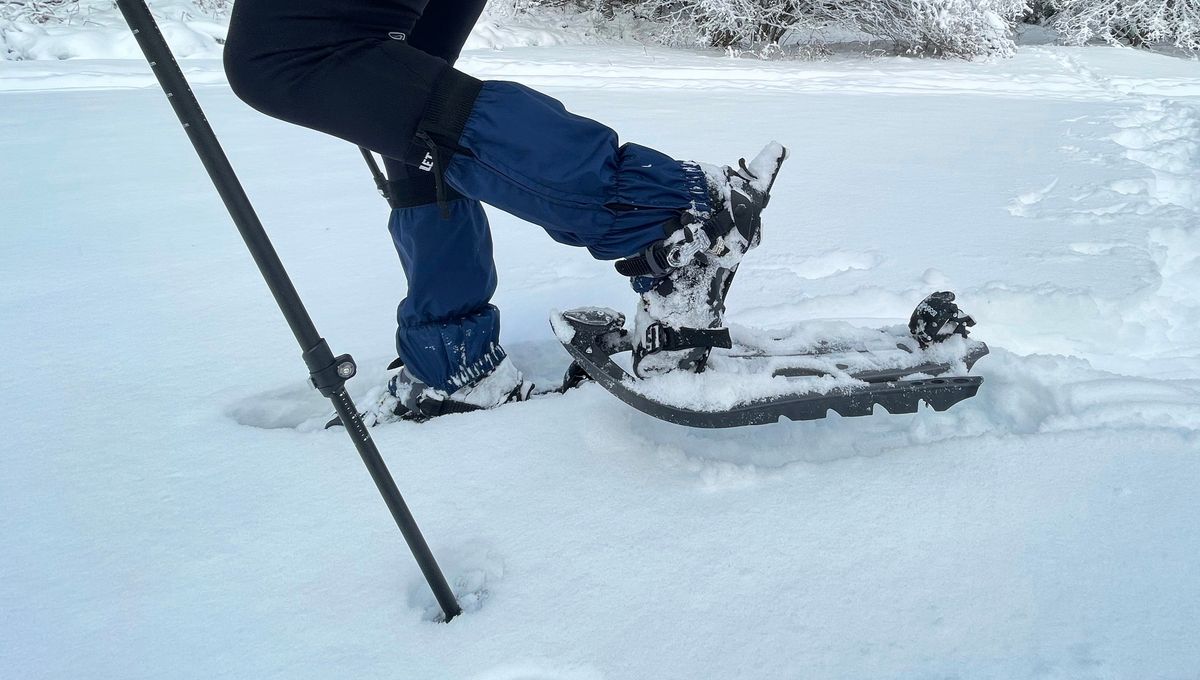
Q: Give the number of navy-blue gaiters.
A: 2